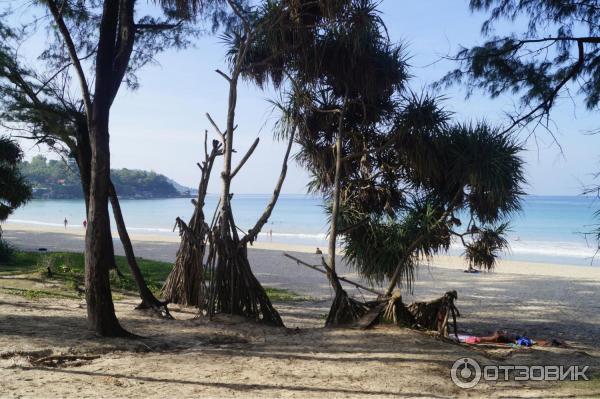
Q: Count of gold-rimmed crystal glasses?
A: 0